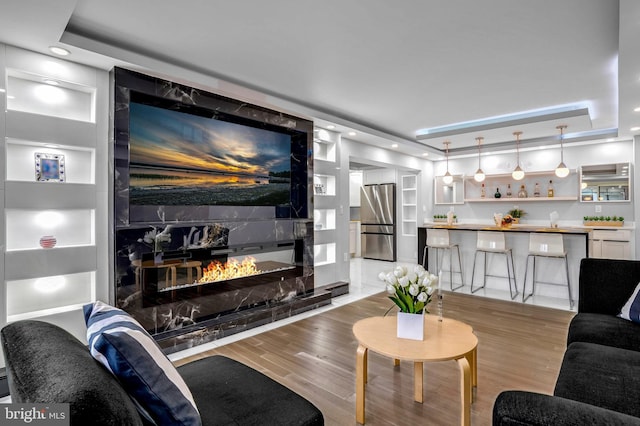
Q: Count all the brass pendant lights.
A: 4